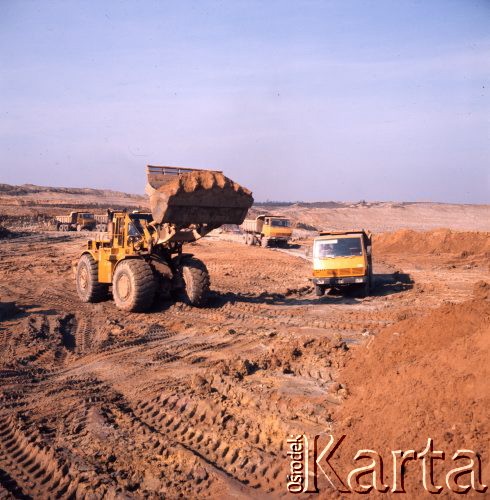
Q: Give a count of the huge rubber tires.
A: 3